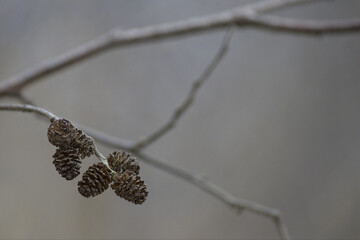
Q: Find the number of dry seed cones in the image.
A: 6